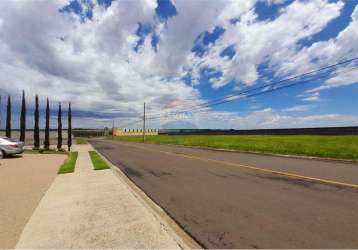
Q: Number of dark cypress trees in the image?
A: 6